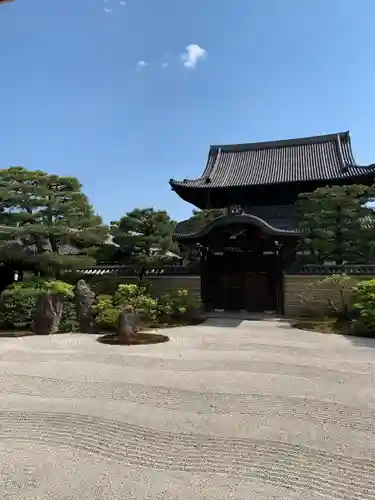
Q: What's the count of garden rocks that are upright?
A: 3